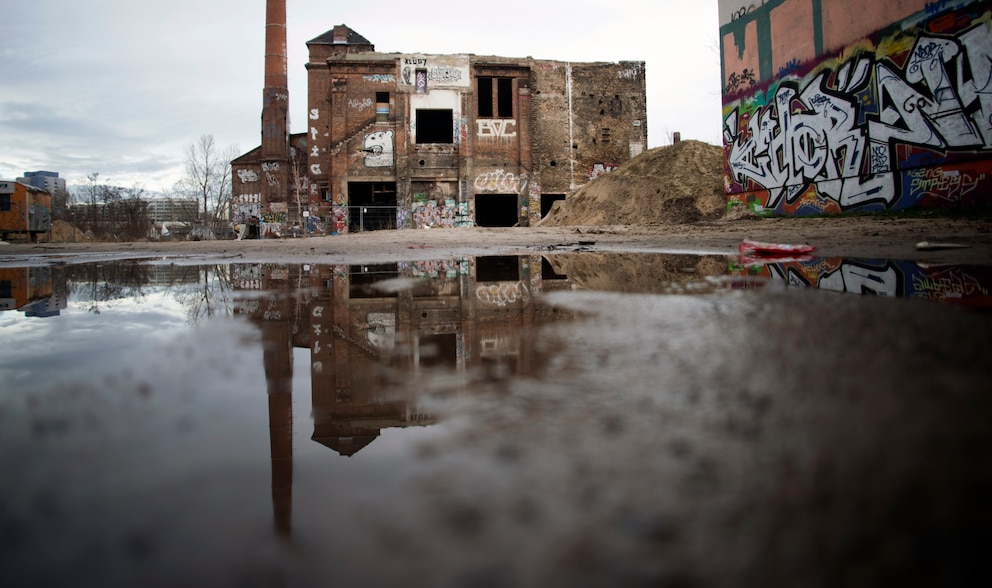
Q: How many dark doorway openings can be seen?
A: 3